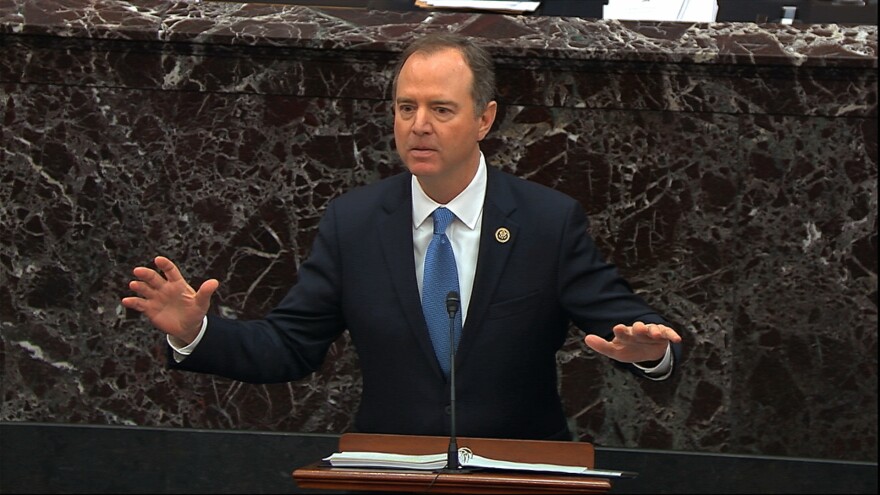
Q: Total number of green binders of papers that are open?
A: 0